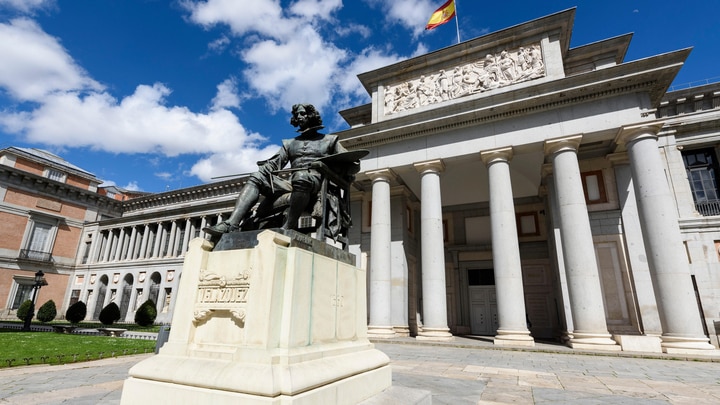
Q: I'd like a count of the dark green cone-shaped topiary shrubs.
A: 5